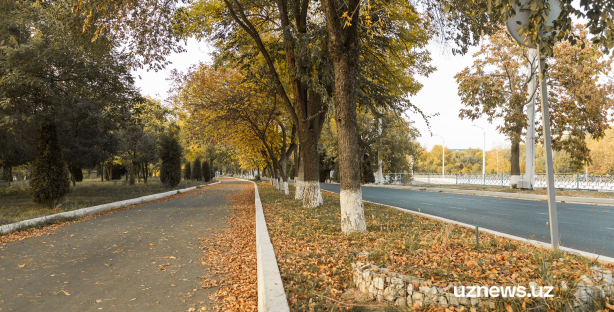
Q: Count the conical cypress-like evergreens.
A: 5